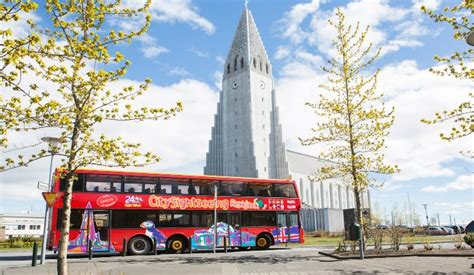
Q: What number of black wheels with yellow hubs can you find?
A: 2